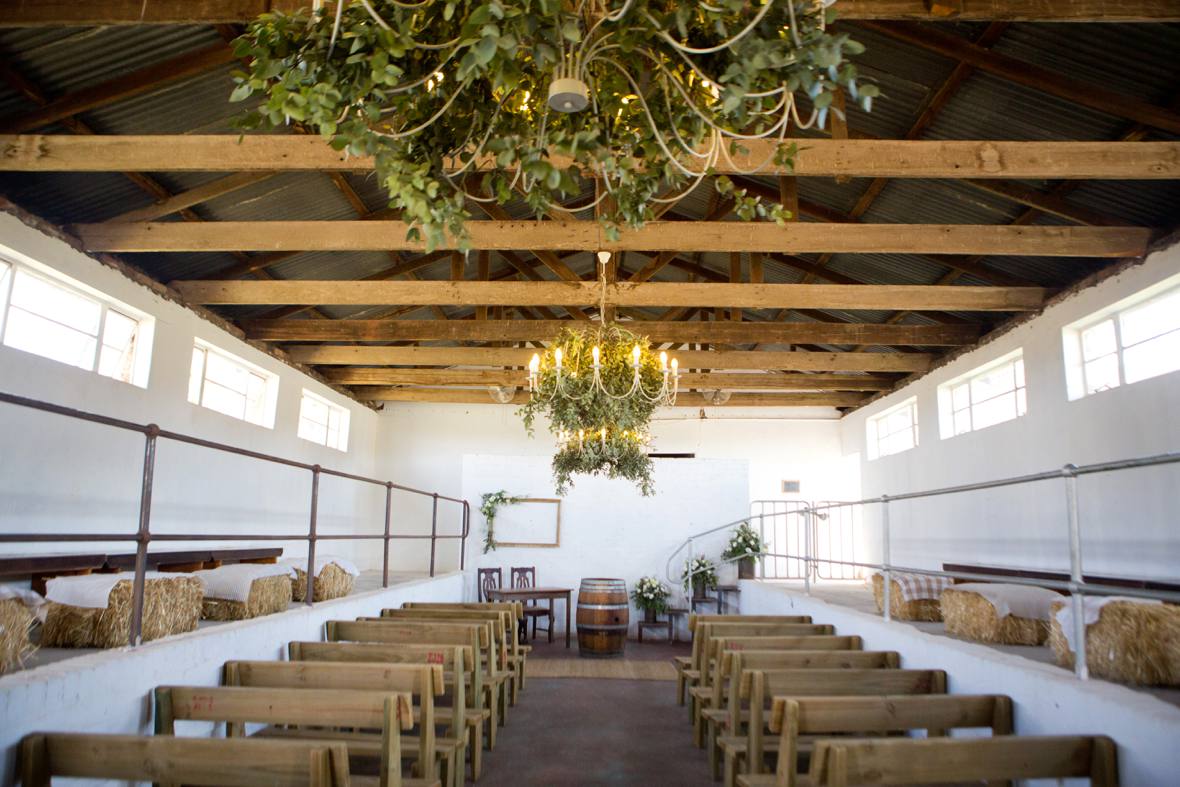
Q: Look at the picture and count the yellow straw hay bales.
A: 7